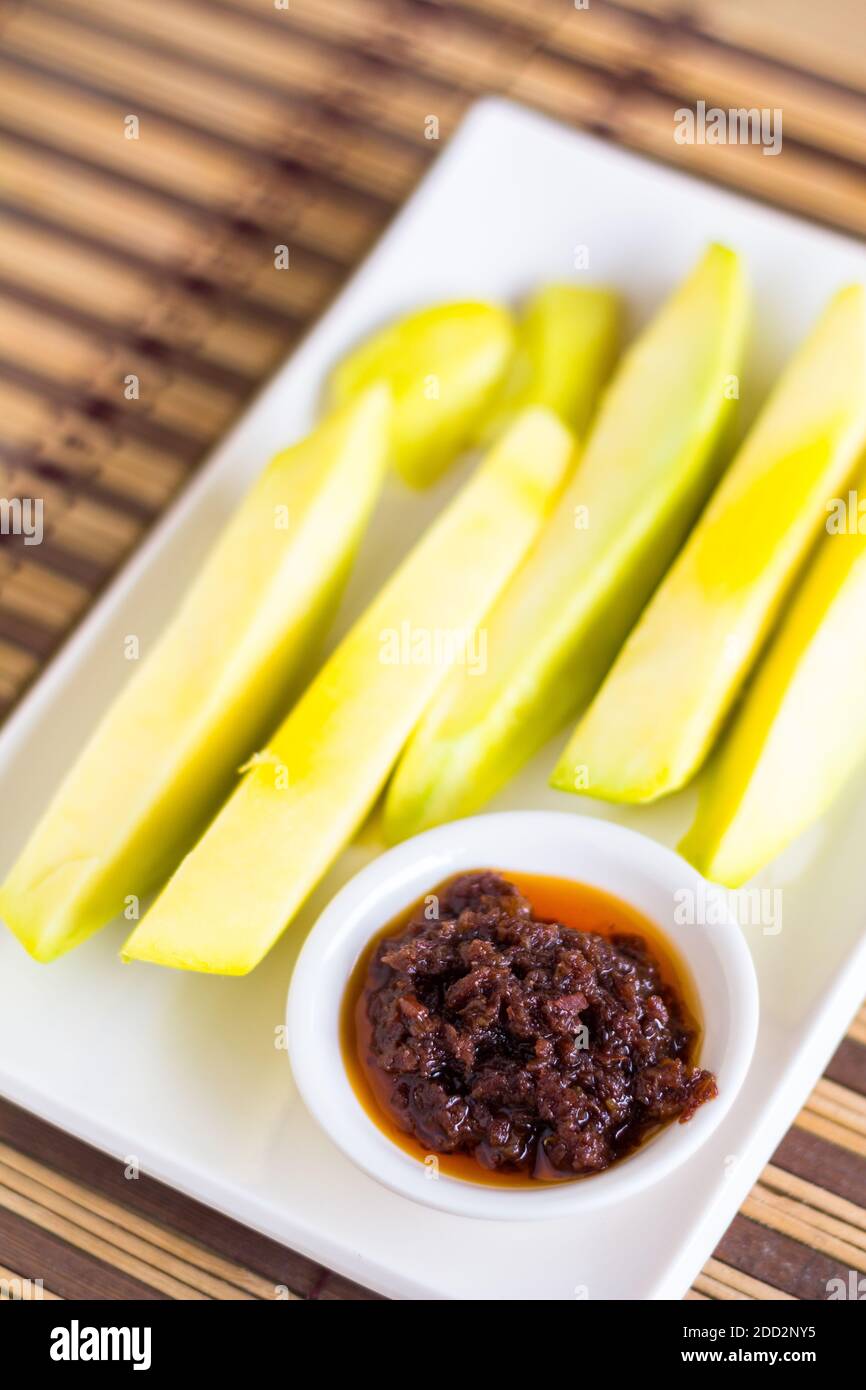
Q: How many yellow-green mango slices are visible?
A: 7